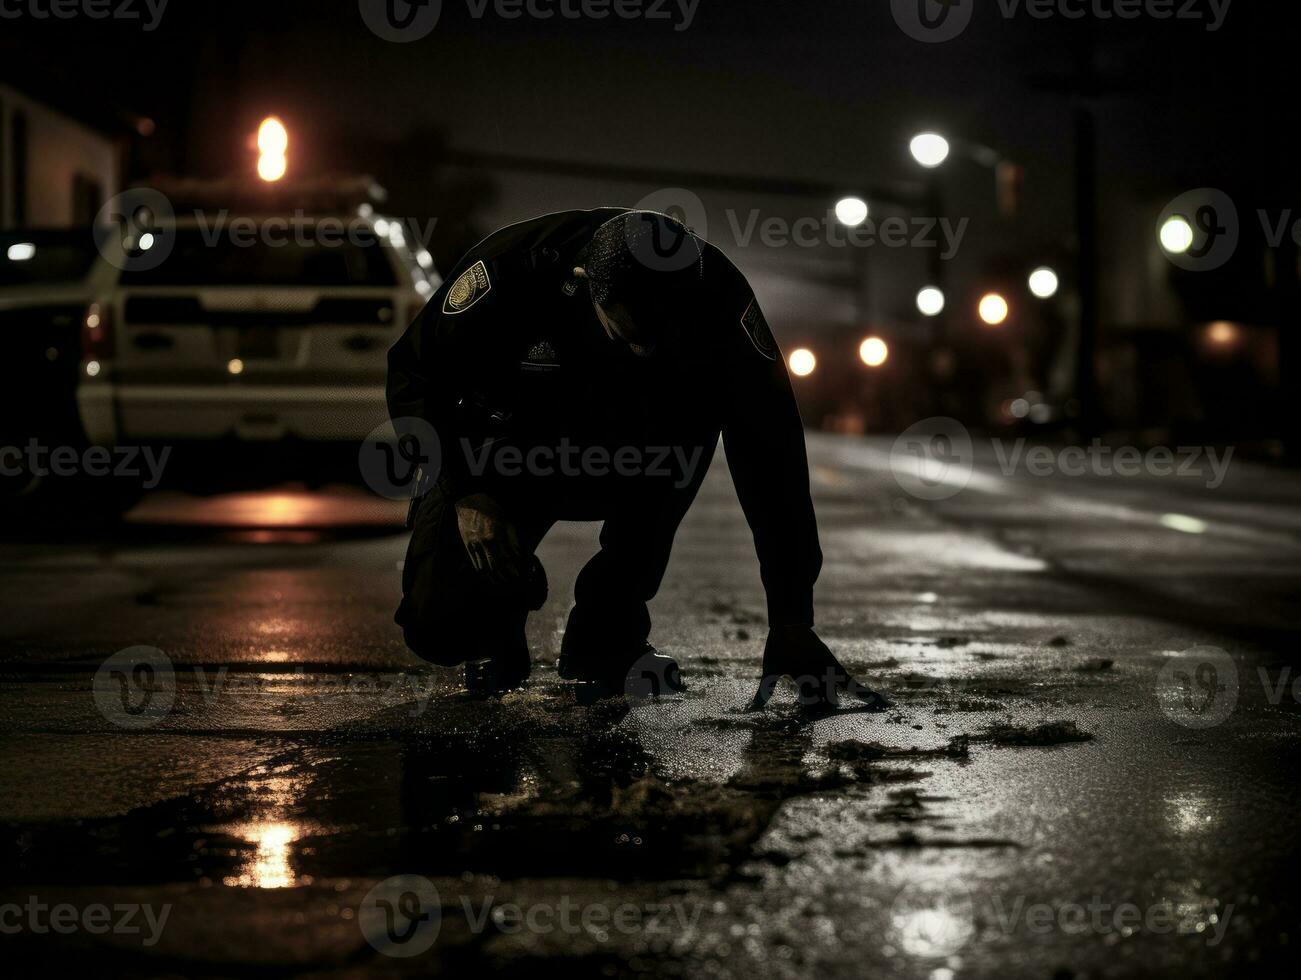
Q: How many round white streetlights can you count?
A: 5